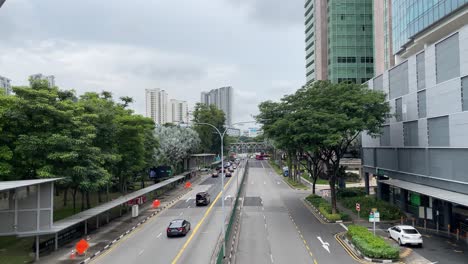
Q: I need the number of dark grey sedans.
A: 1